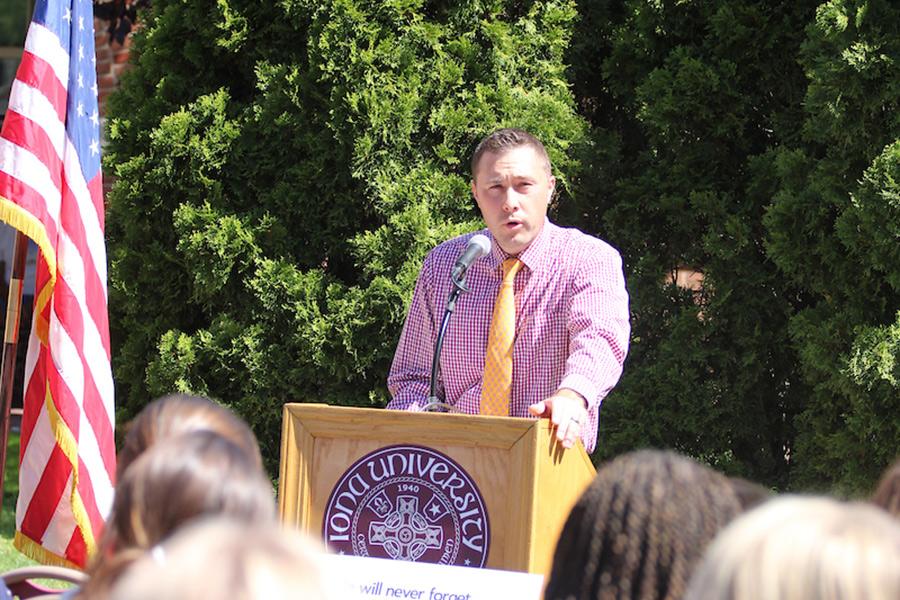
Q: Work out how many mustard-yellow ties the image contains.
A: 1